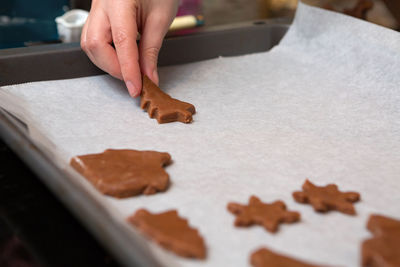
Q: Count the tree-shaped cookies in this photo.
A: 2